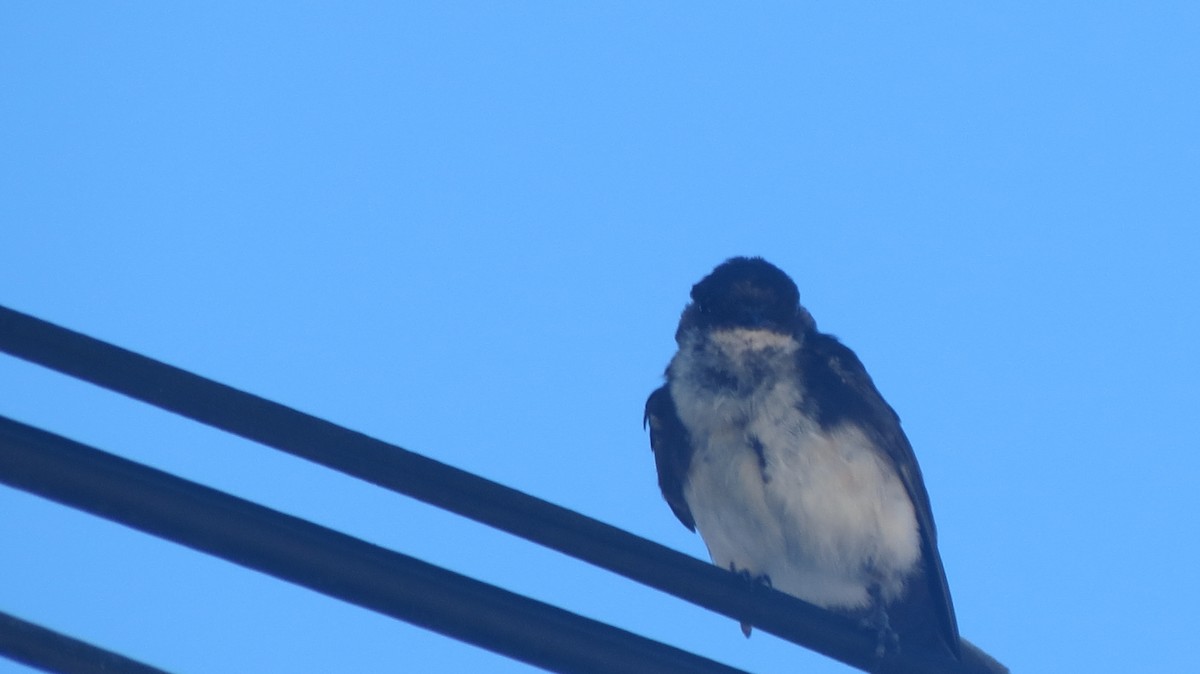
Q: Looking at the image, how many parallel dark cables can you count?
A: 3